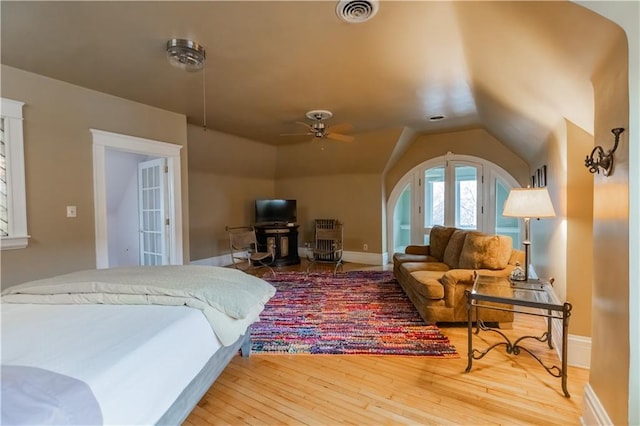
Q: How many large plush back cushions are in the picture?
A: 3